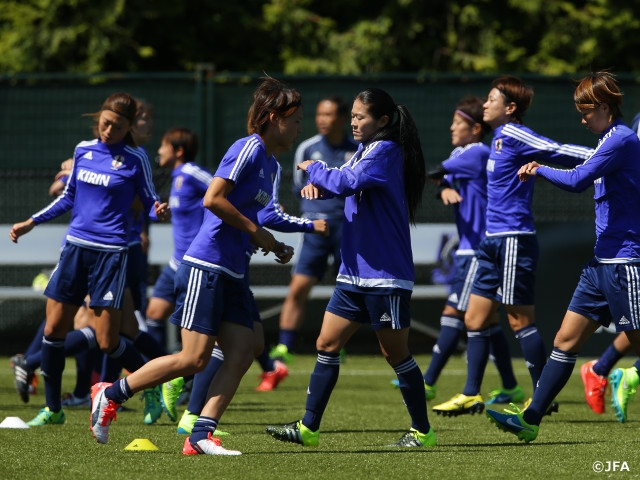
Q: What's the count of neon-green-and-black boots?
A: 2